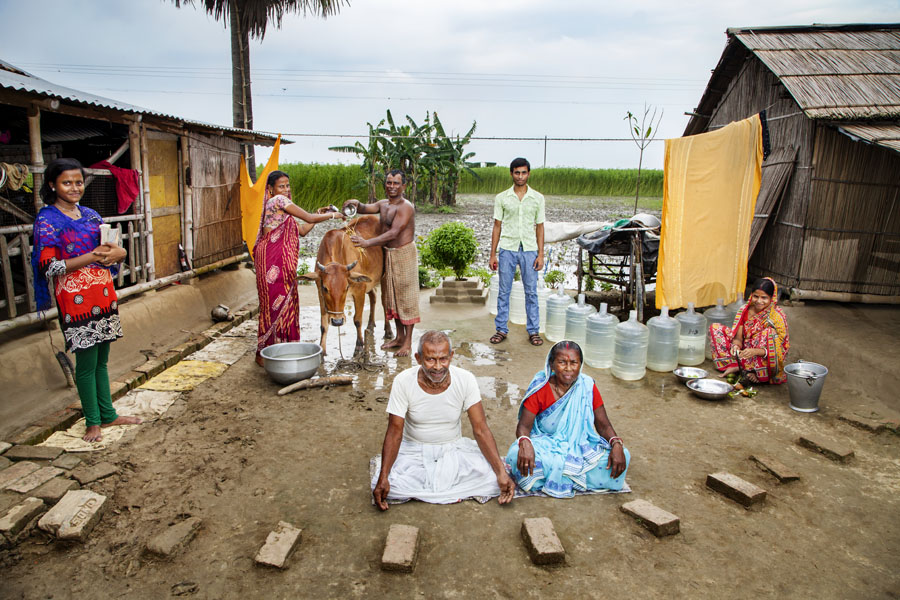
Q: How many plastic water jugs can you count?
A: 11